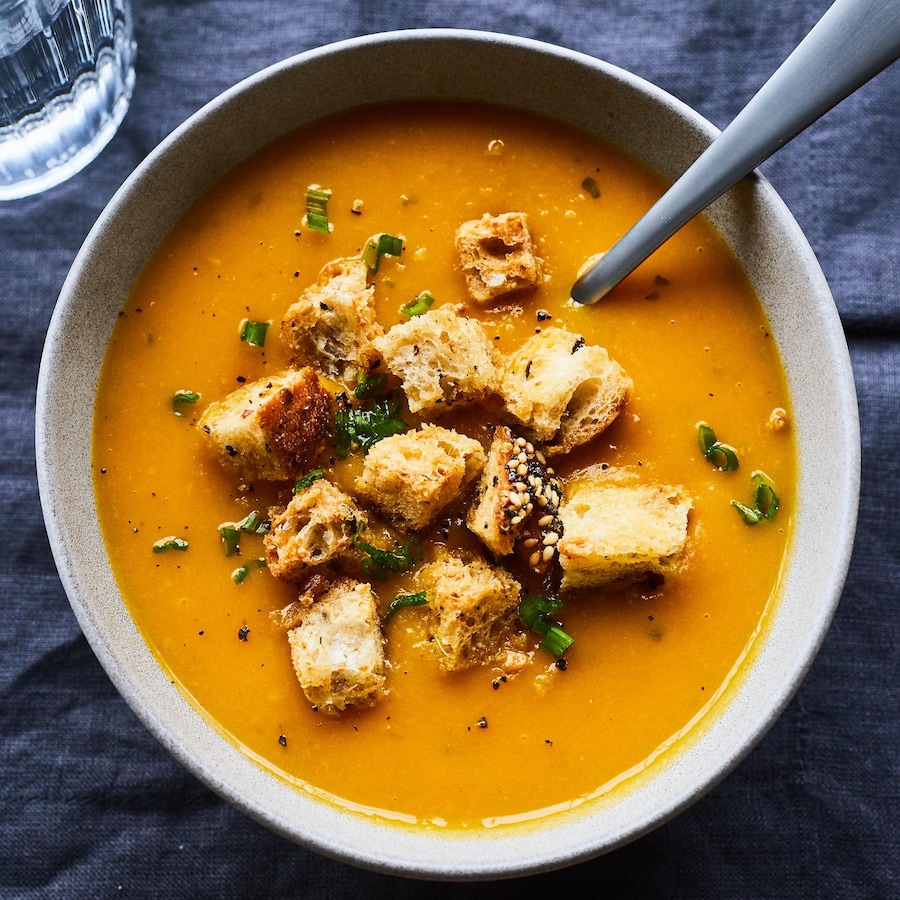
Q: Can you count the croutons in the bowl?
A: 11